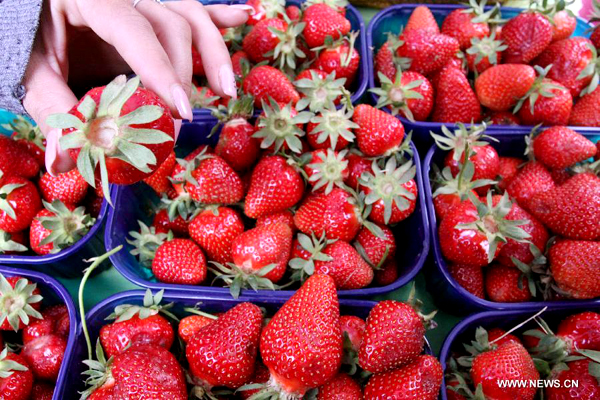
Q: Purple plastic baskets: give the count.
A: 8